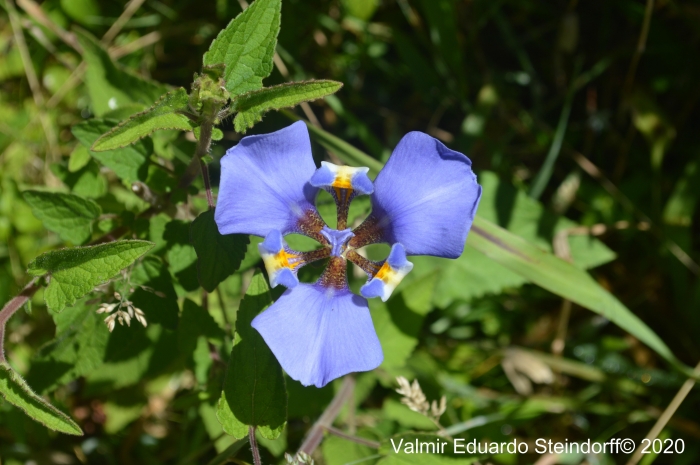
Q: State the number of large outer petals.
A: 3